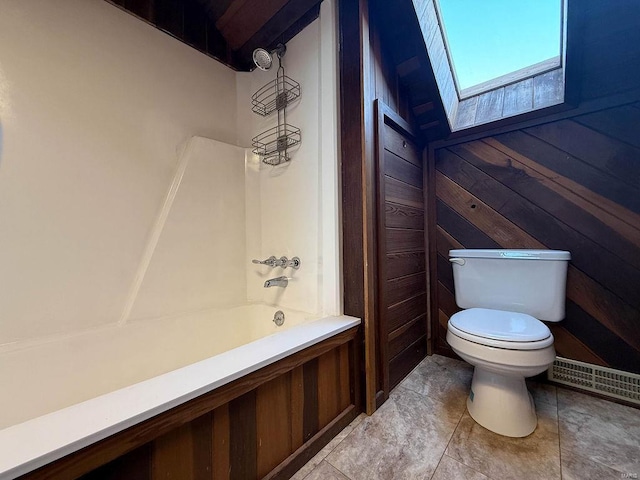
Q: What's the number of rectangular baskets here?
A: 2